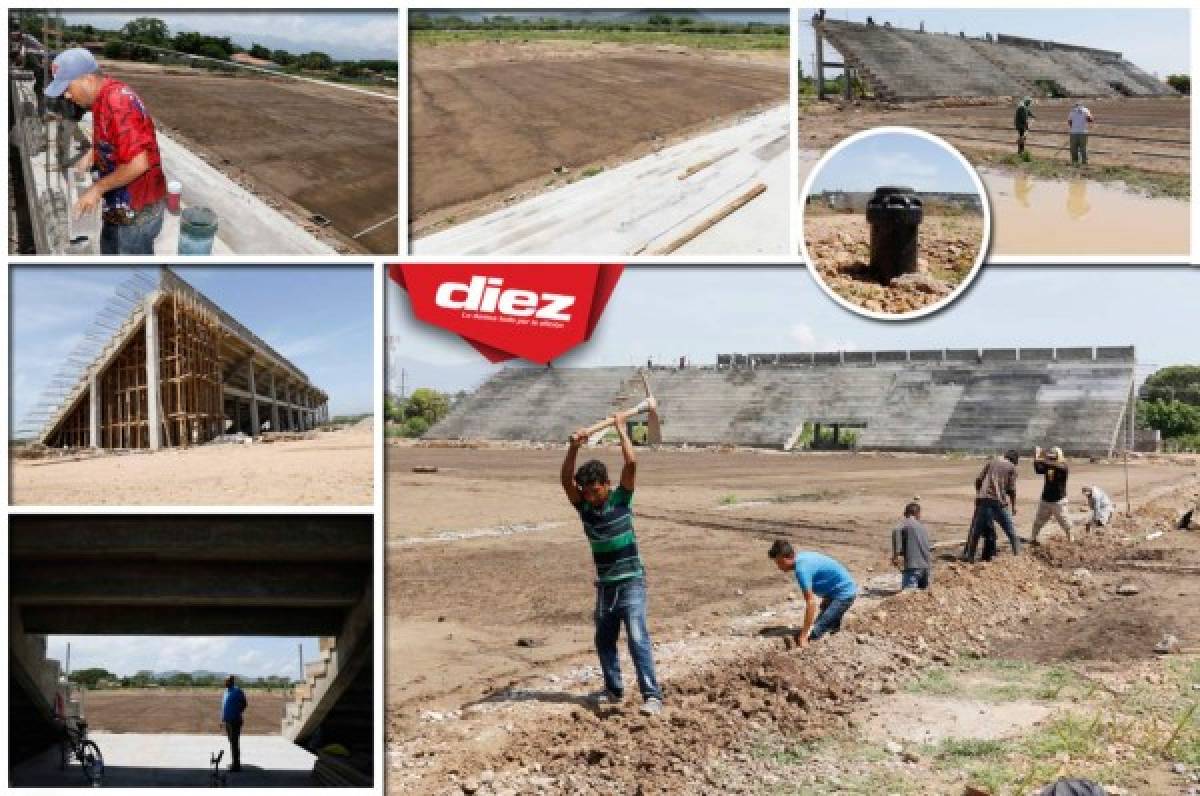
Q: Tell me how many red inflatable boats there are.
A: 0